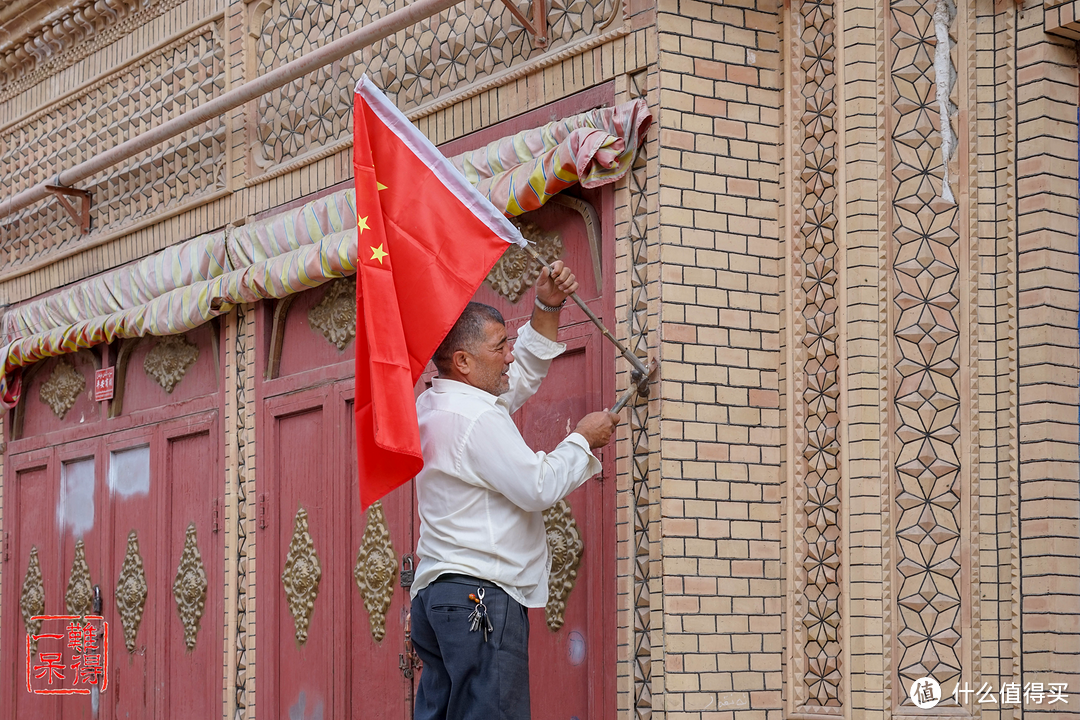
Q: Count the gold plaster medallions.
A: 11